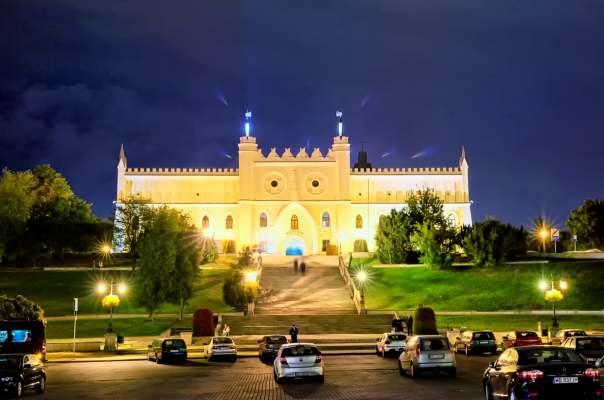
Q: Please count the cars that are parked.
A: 13